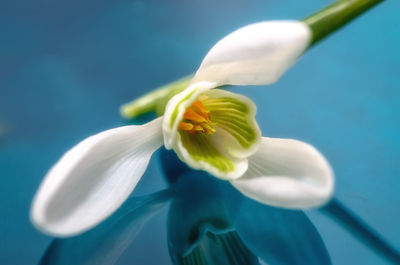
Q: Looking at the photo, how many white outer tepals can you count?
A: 3